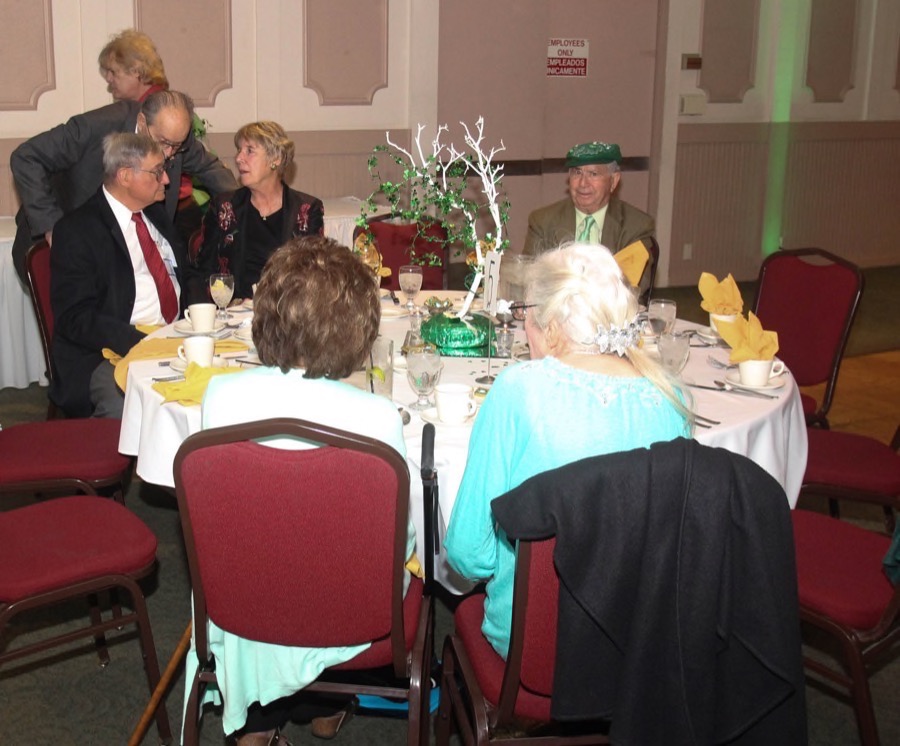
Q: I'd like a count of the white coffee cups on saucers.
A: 5